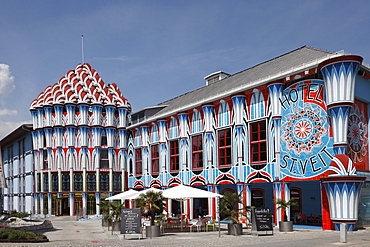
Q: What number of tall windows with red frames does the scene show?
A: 6